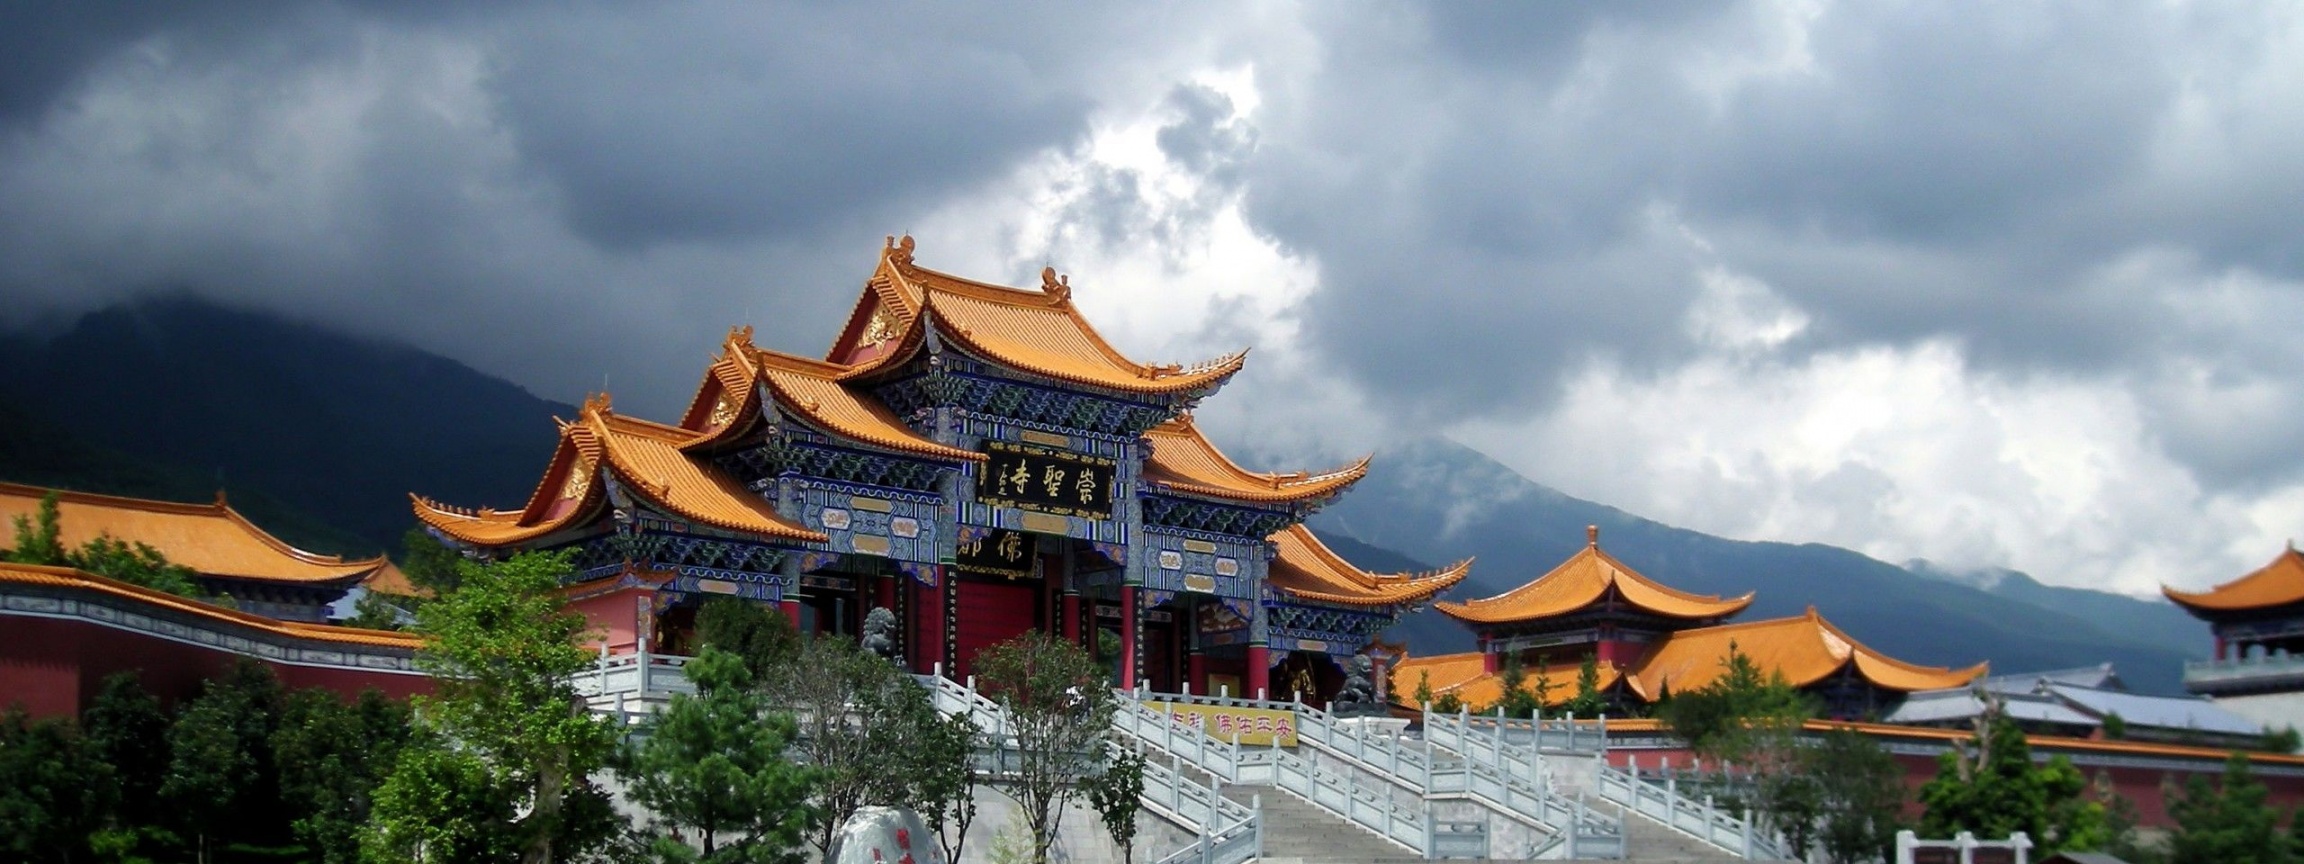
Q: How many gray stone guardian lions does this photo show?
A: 2